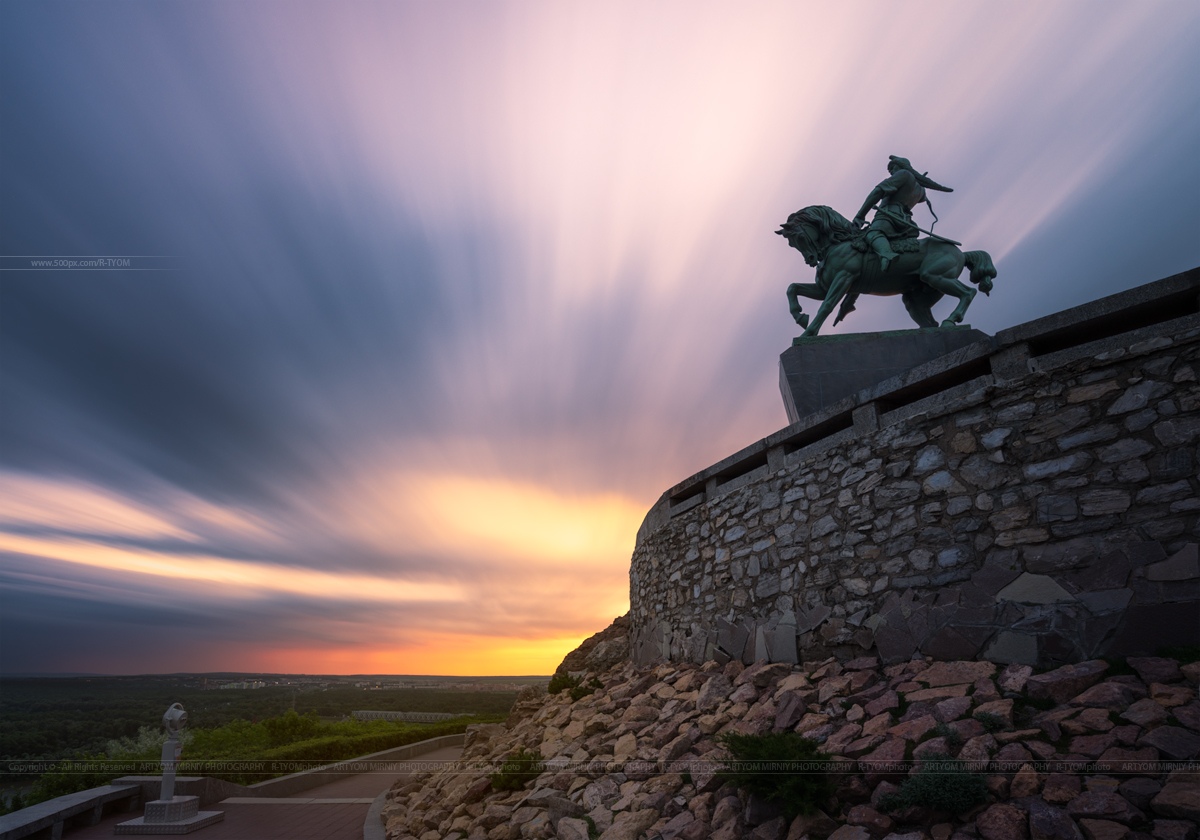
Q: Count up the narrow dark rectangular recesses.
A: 5